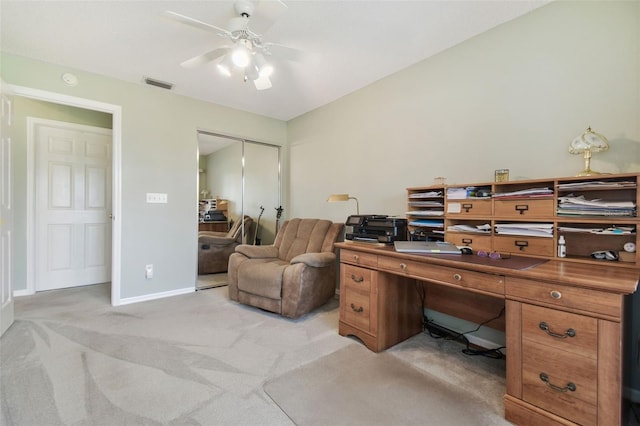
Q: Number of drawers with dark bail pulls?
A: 4